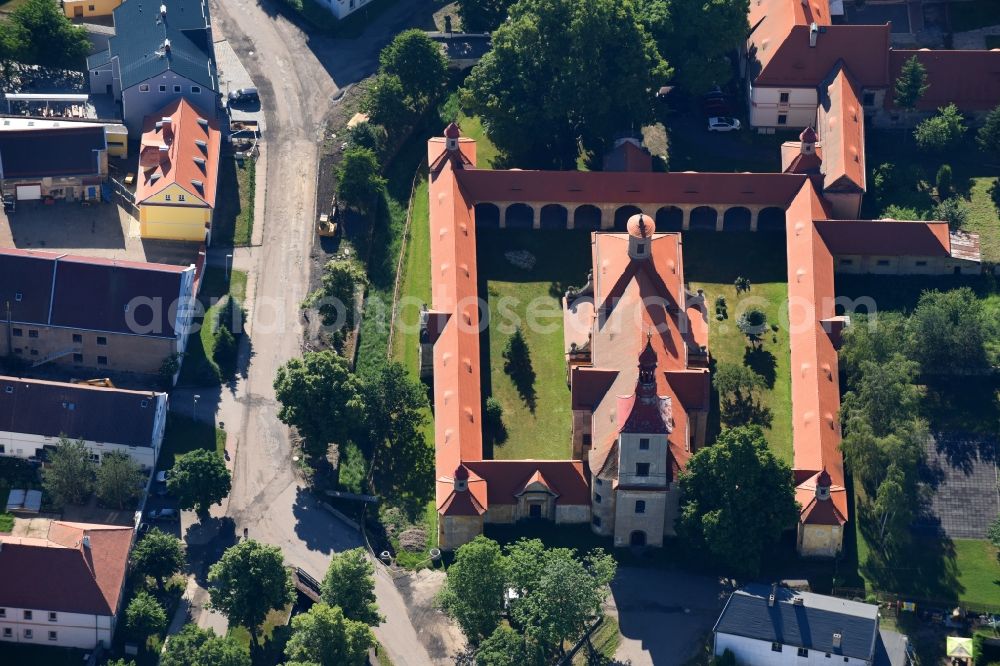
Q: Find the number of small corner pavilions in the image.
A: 4